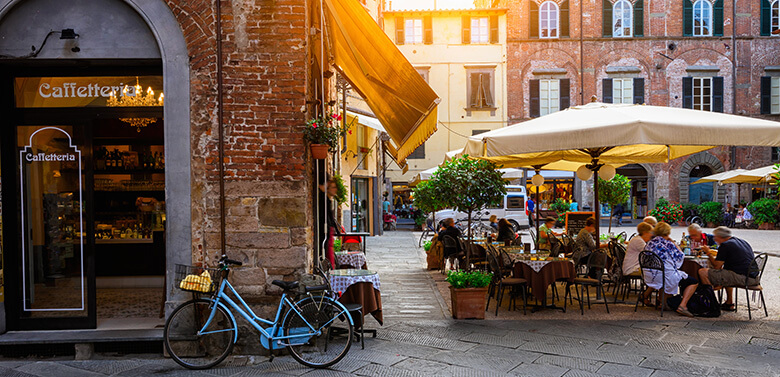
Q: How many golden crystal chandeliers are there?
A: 1